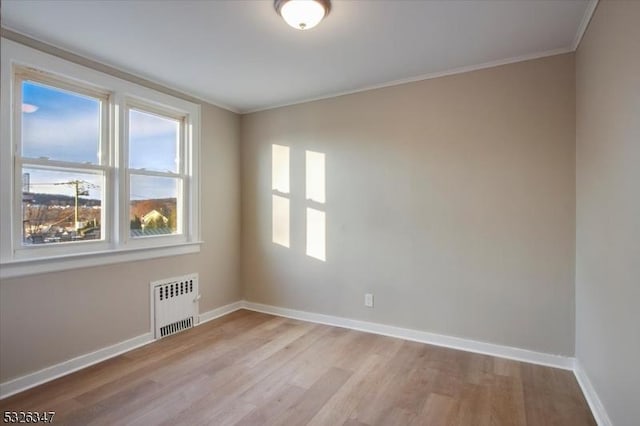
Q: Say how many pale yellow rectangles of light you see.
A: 4